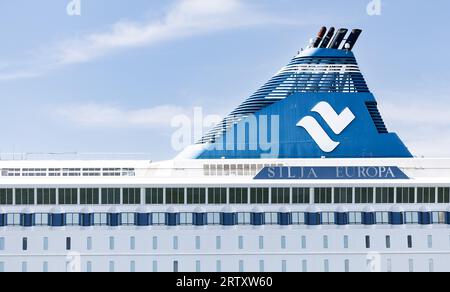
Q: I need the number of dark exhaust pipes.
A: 4